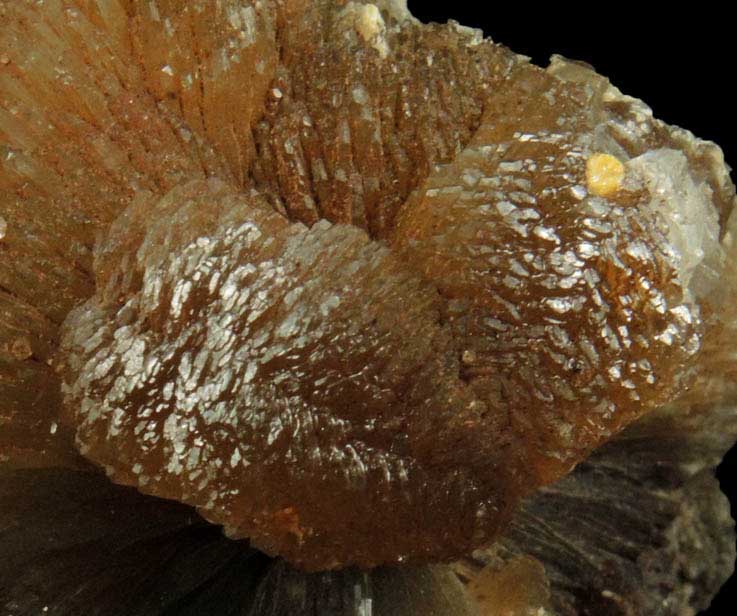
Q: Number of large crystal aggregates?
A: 2